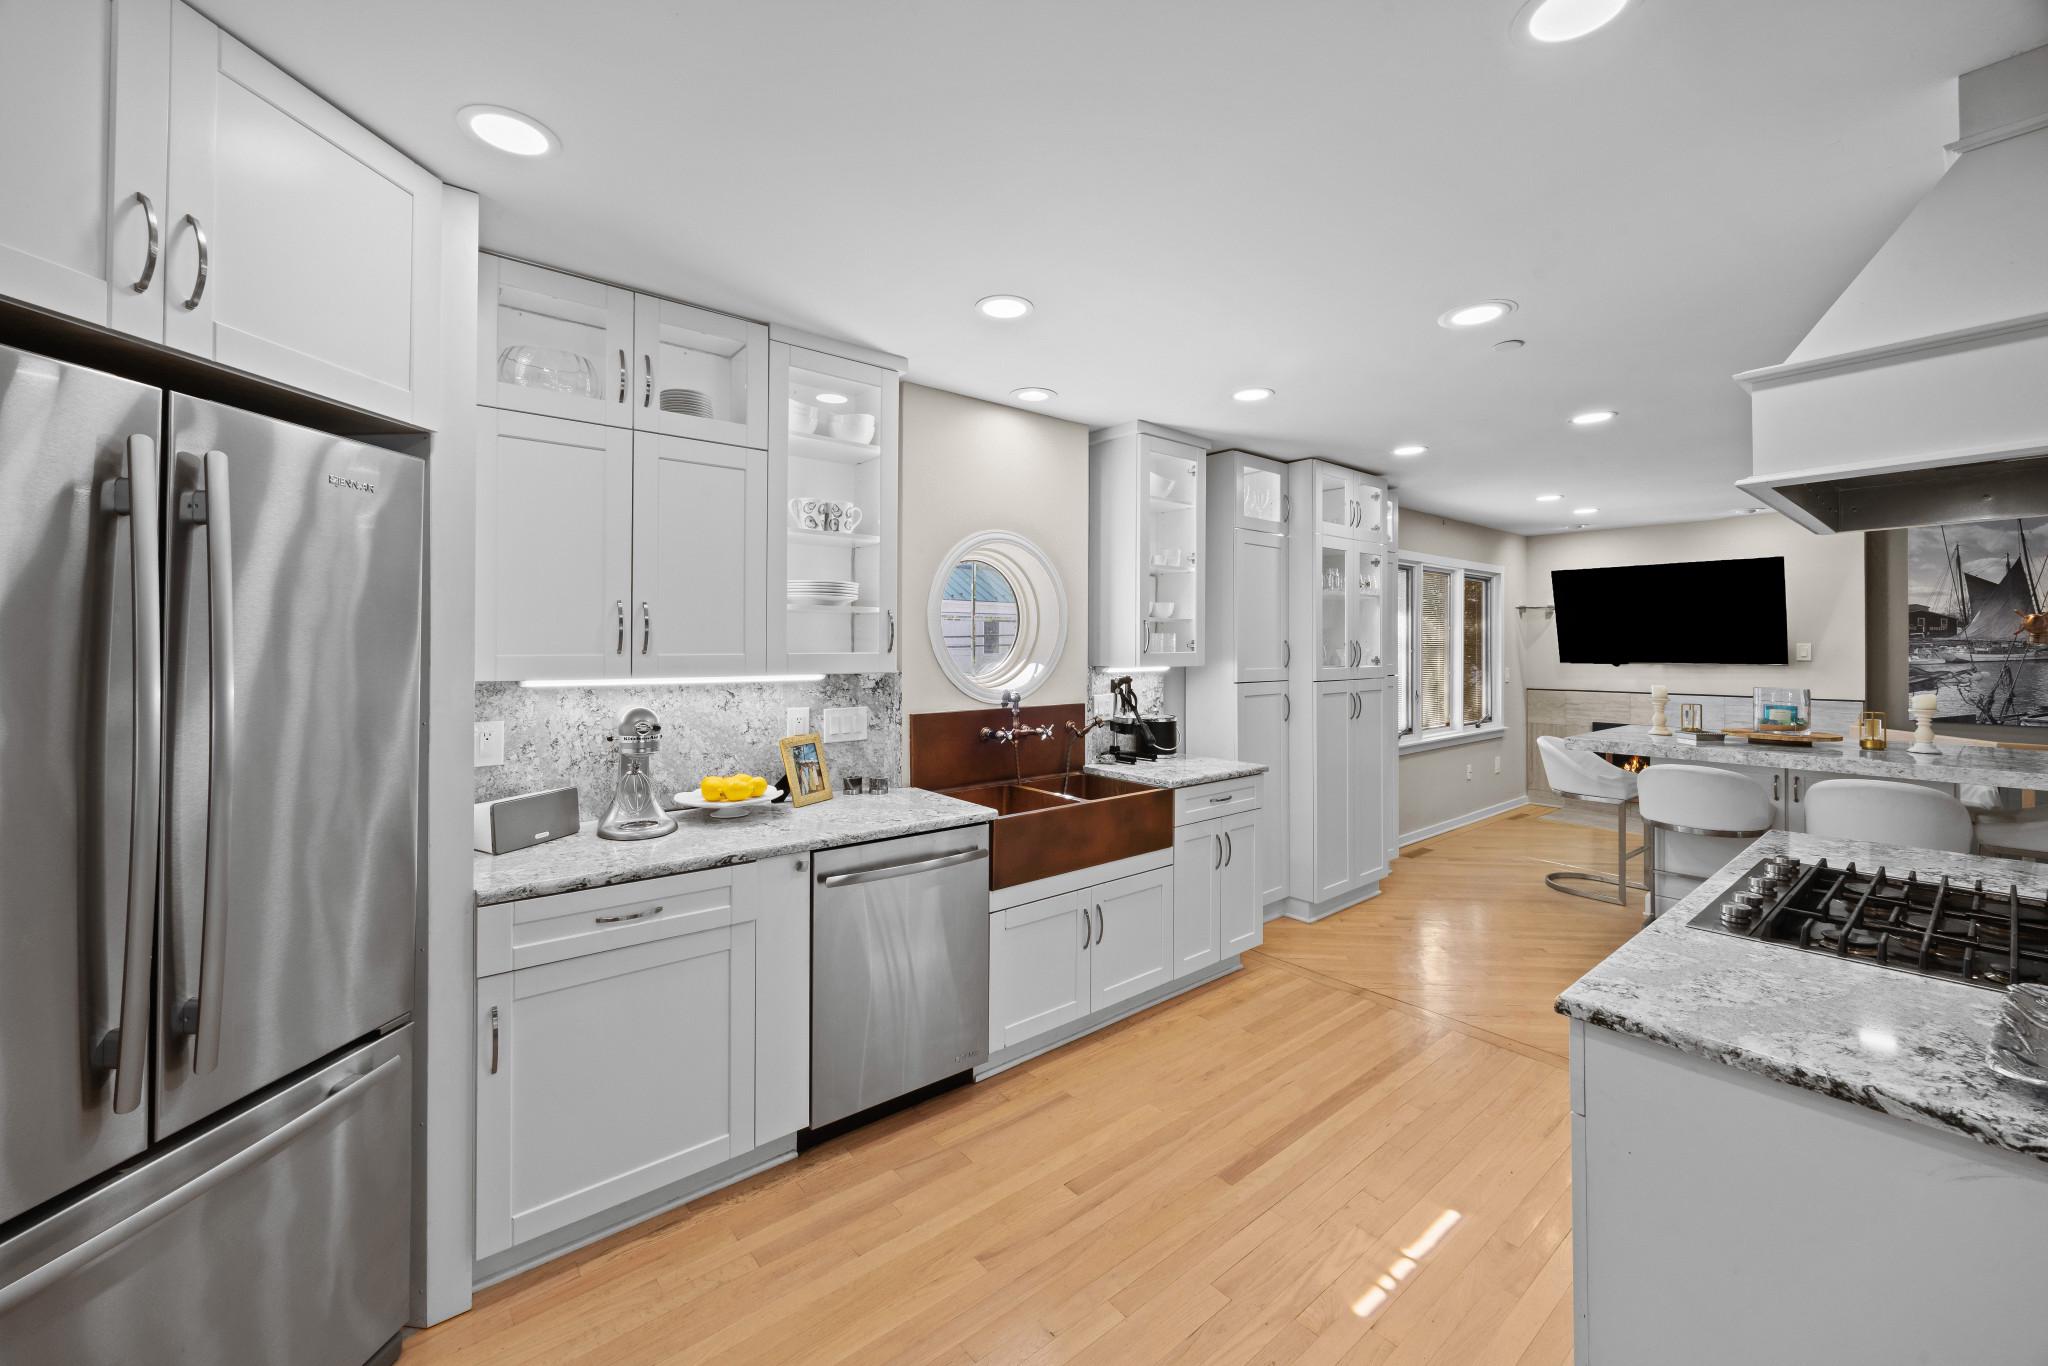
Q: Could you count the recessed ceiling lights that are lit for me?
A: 10